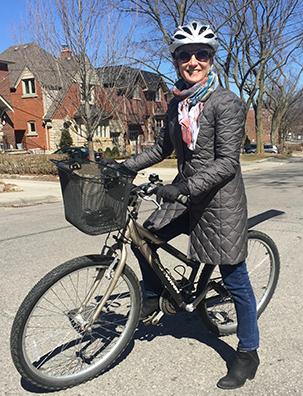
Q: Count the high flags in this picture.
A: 0